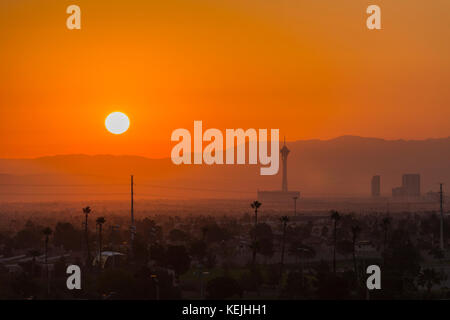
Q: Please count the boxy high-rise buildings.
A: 2